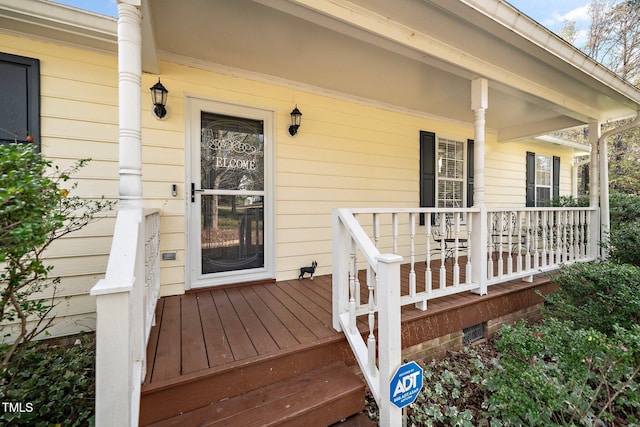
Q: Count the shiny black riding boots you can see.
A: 0